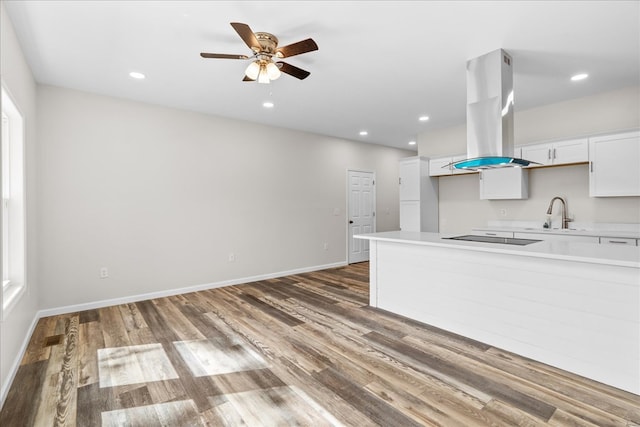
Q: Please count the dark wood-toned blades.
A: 5